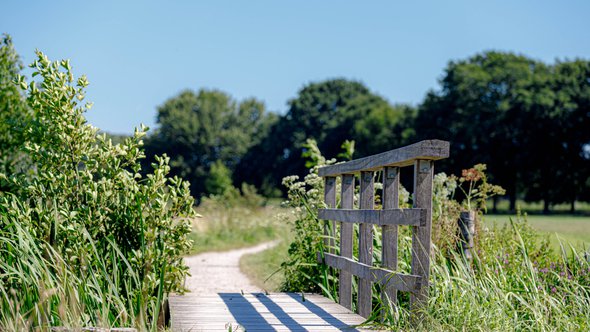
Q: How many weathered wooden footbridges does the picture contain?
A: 1